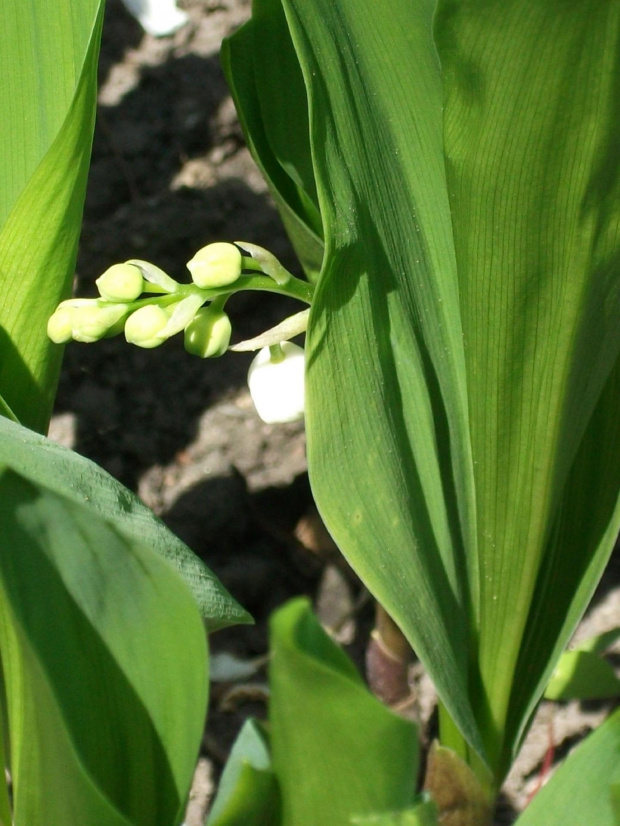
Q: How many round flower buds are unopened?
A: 6